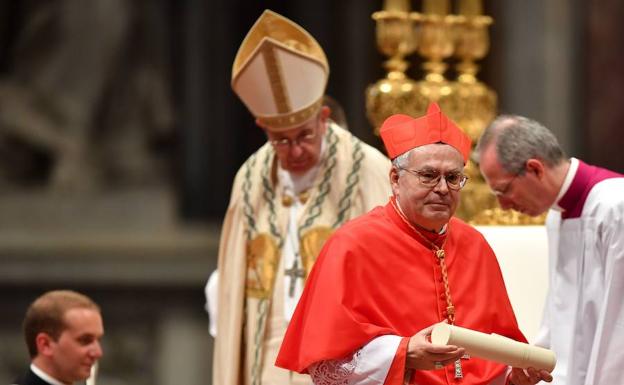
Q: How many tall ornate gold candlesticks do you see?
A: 3